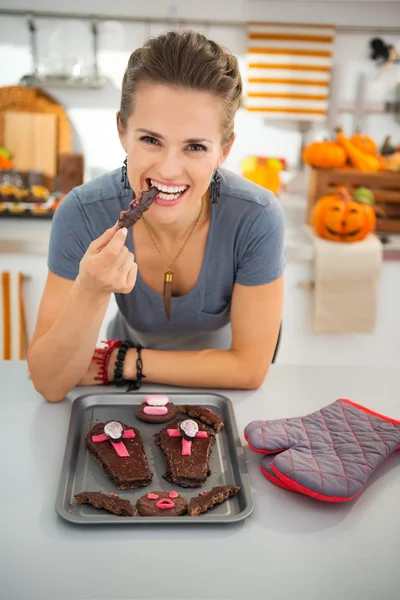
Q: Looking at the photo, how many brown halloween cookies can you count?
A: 8